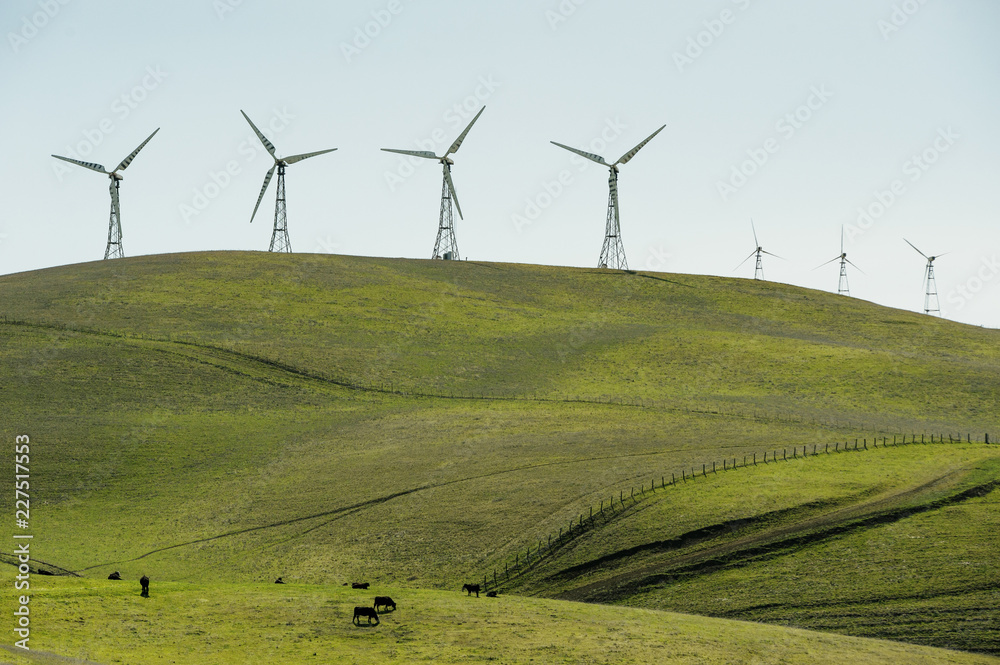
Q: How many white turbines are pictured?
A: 7